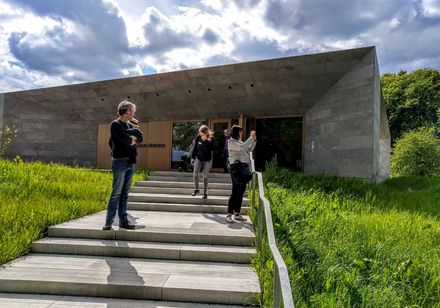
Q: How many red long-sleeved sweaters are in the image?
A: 0